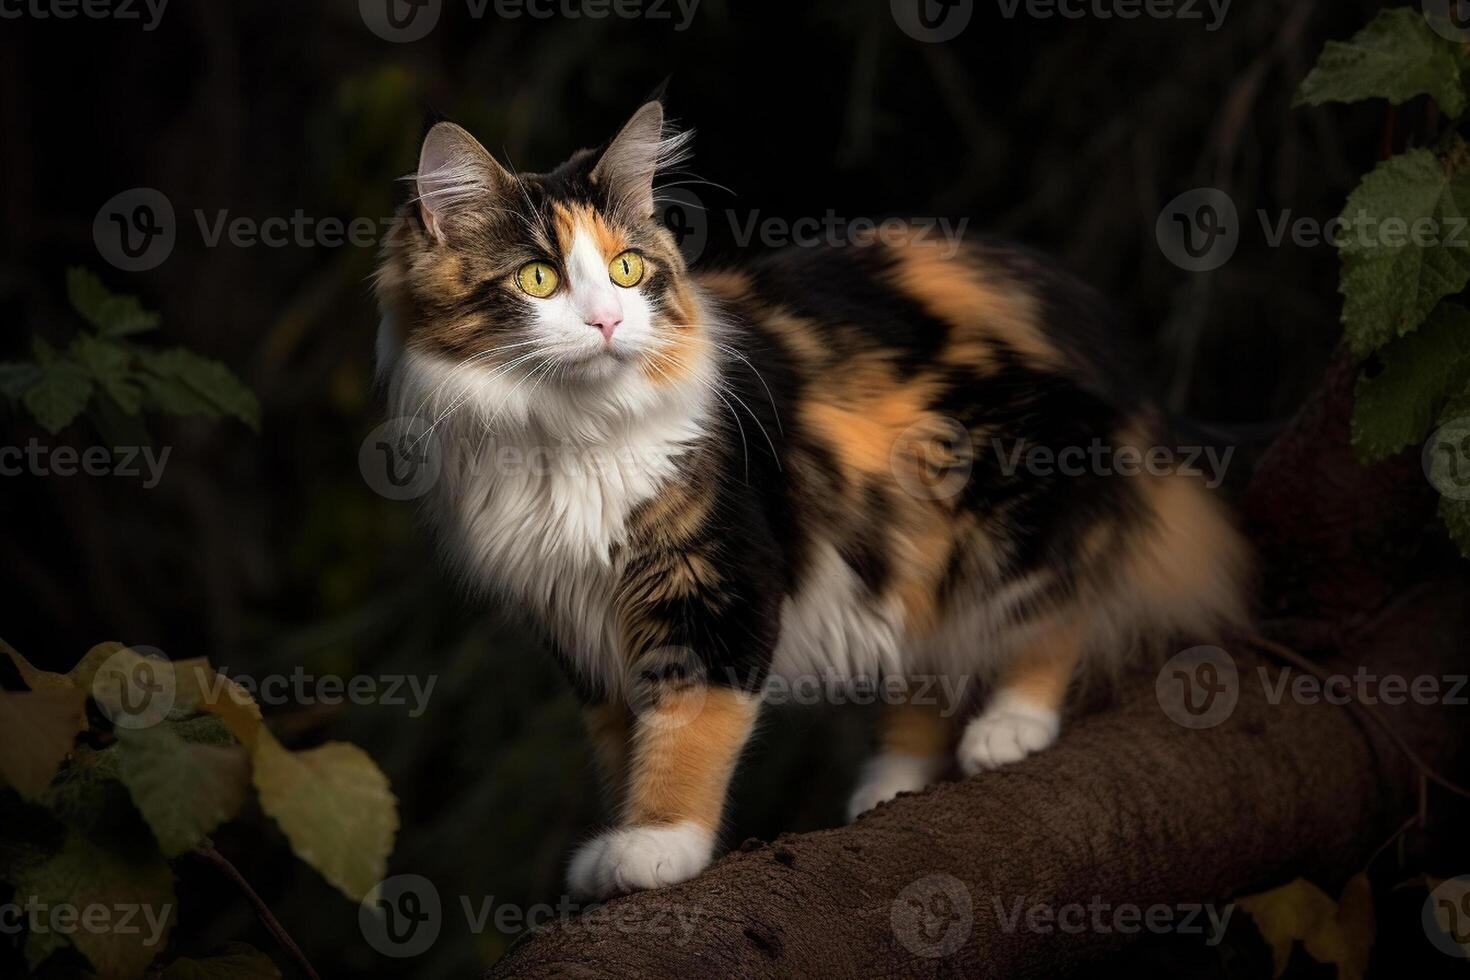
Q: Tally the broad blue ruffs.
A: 0